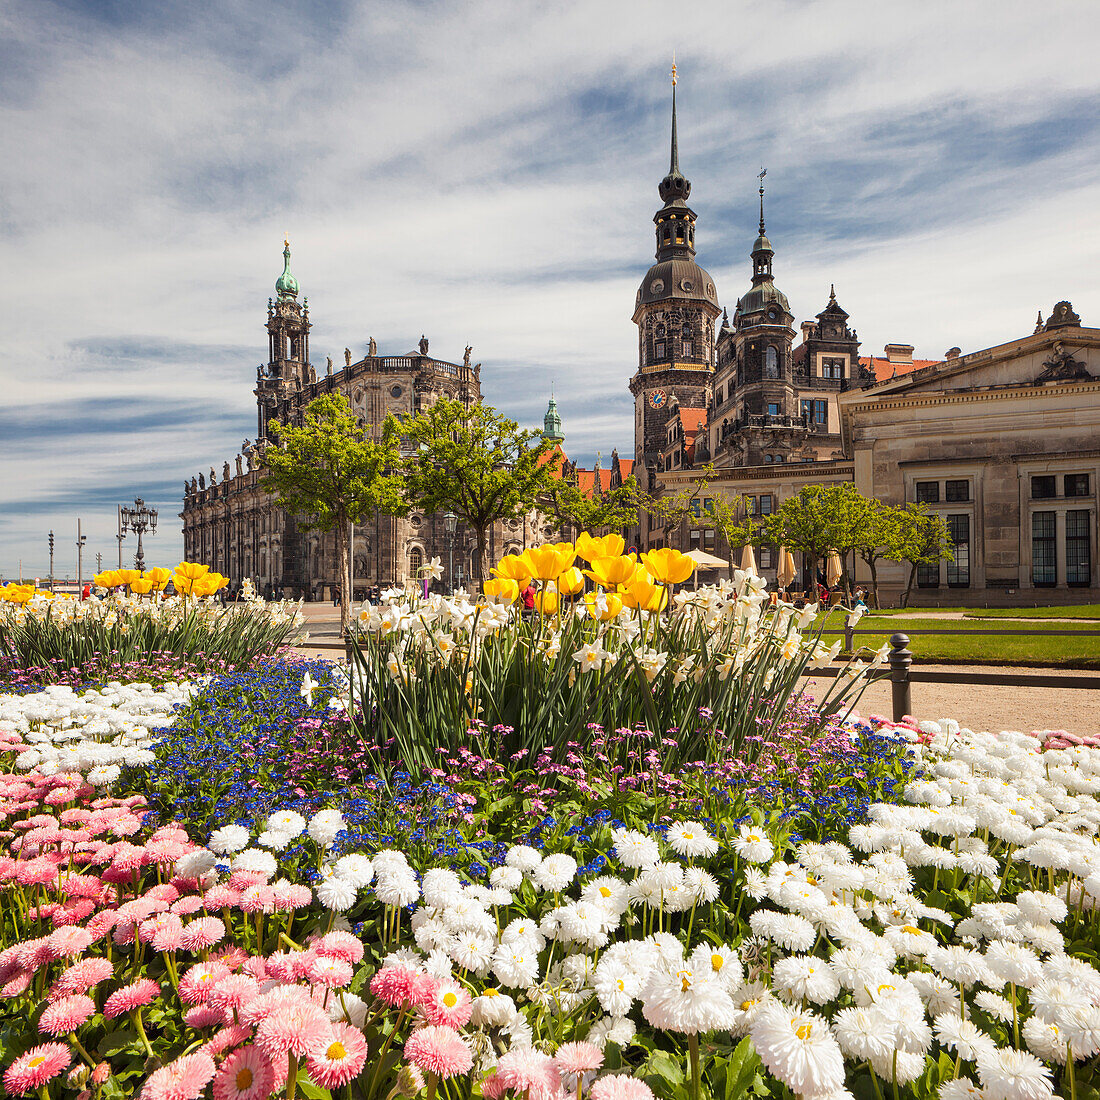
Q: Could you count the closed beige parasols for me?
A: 3